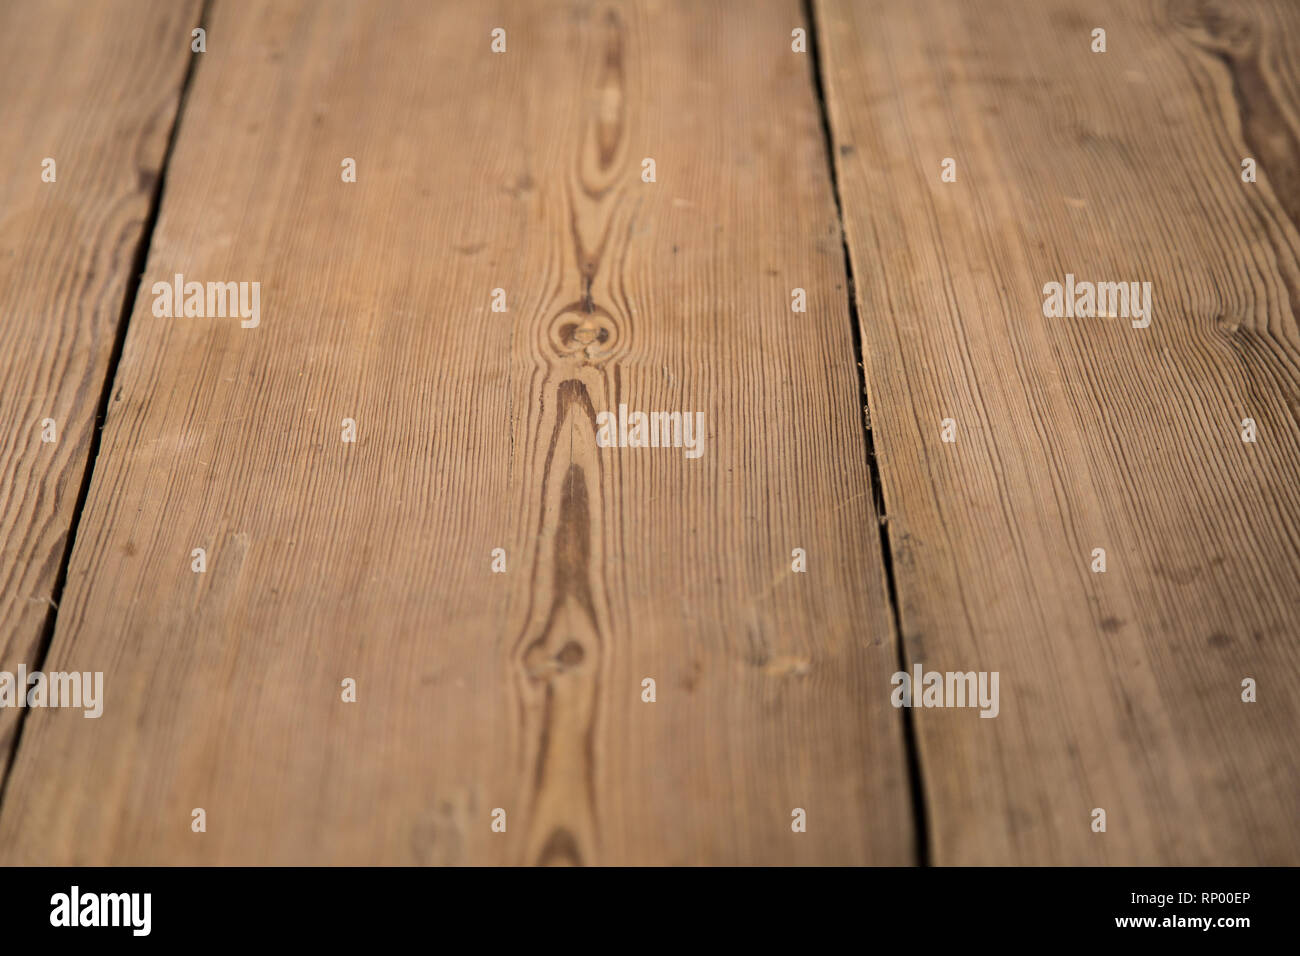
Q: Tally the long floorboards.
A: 3